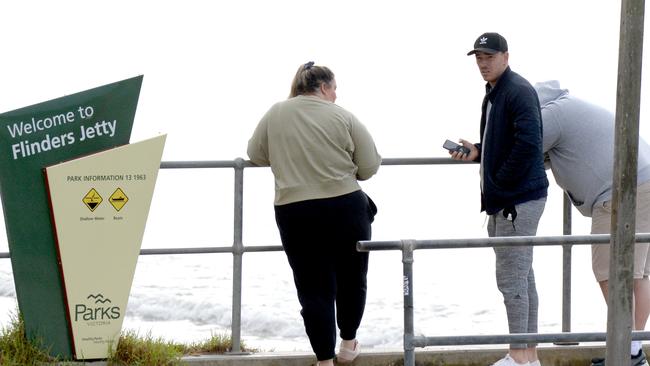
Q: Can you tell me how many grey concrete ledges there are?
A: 1